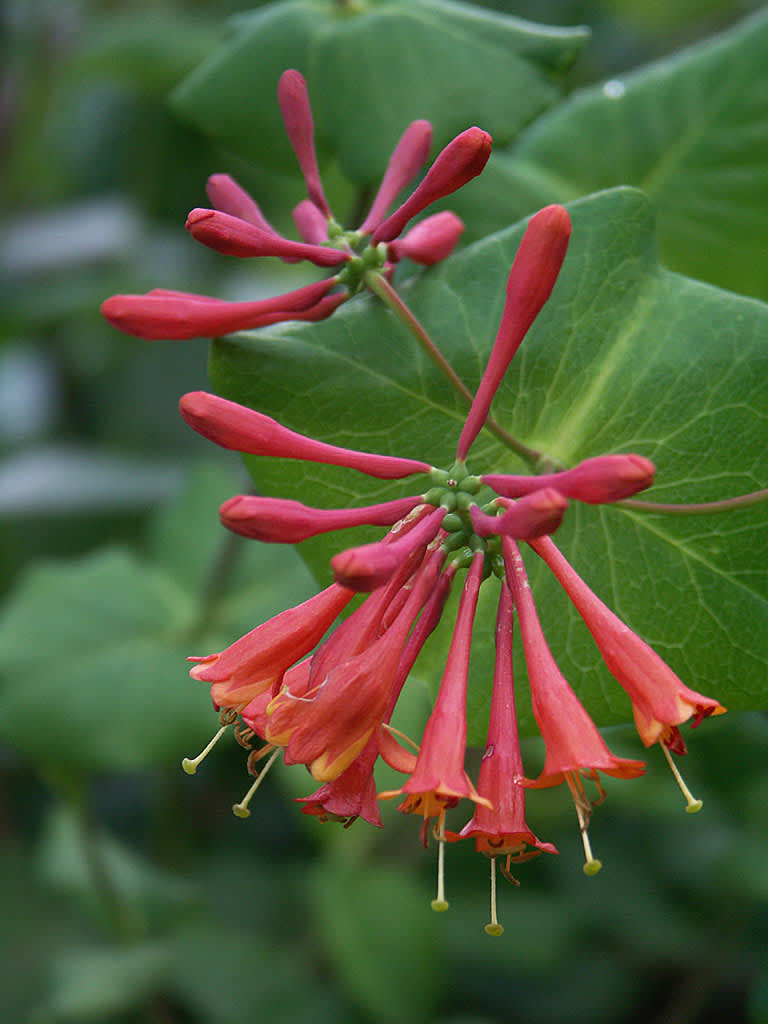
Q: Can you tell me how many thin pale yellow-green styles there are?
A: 6